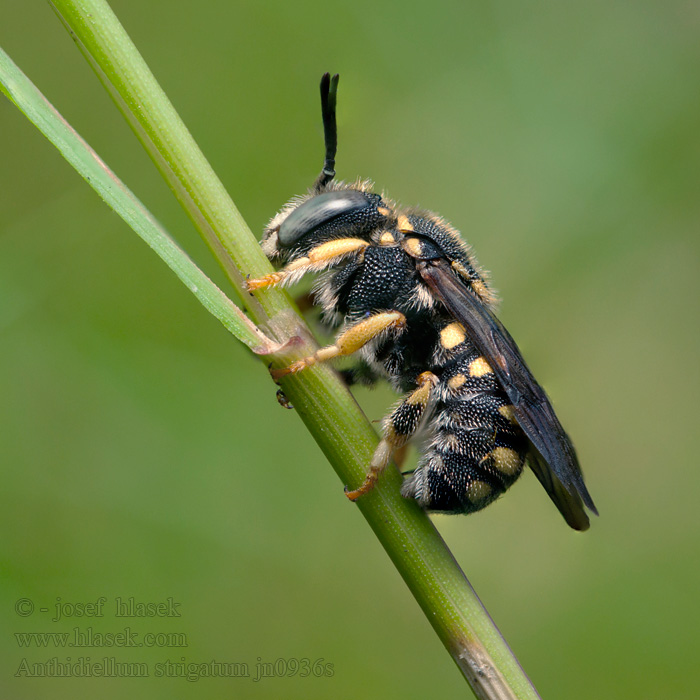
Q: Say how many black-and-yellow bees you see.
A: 1